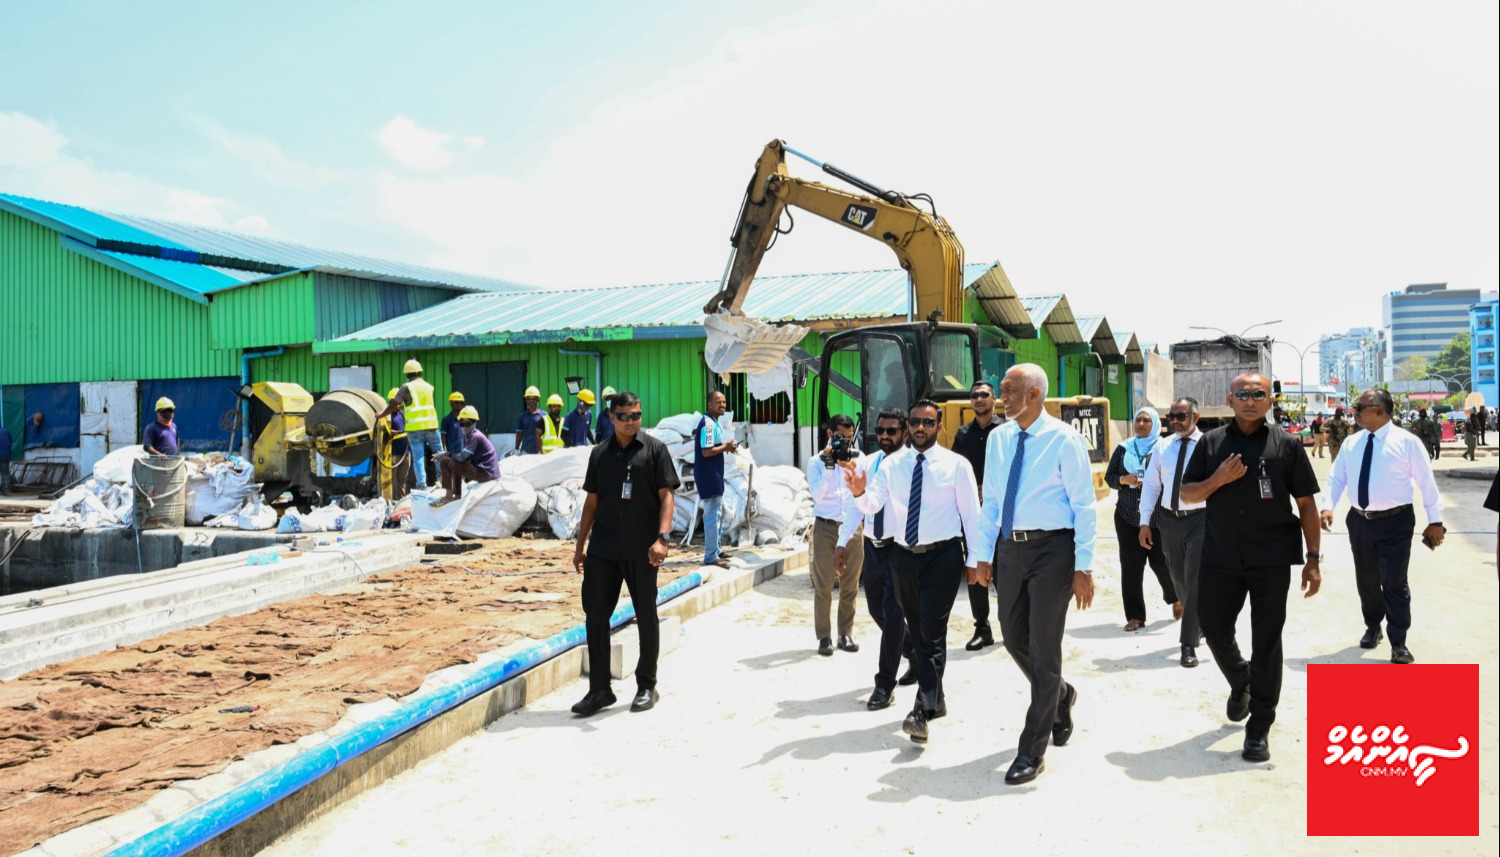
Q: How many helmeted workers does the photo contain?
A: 9